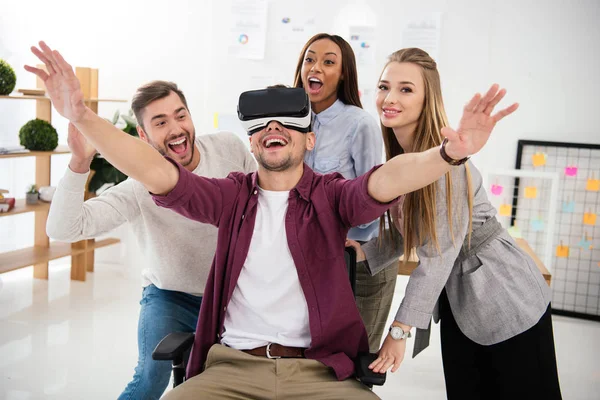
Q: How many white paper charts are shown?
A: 4